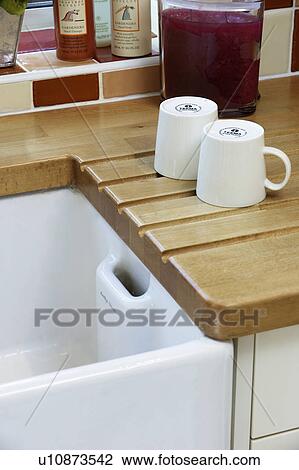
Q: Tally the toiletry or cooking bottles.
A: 3